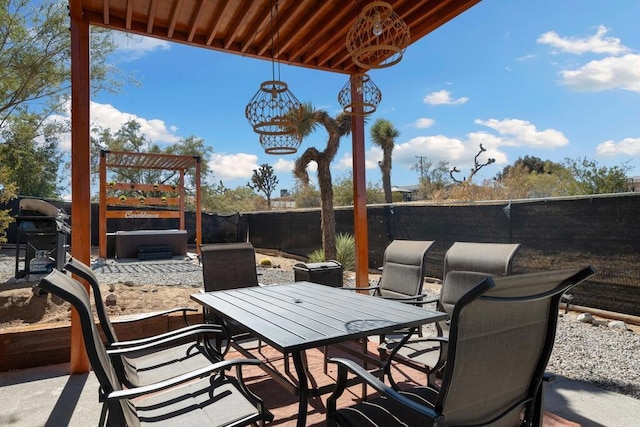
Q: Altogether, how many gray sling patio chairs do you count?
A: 6